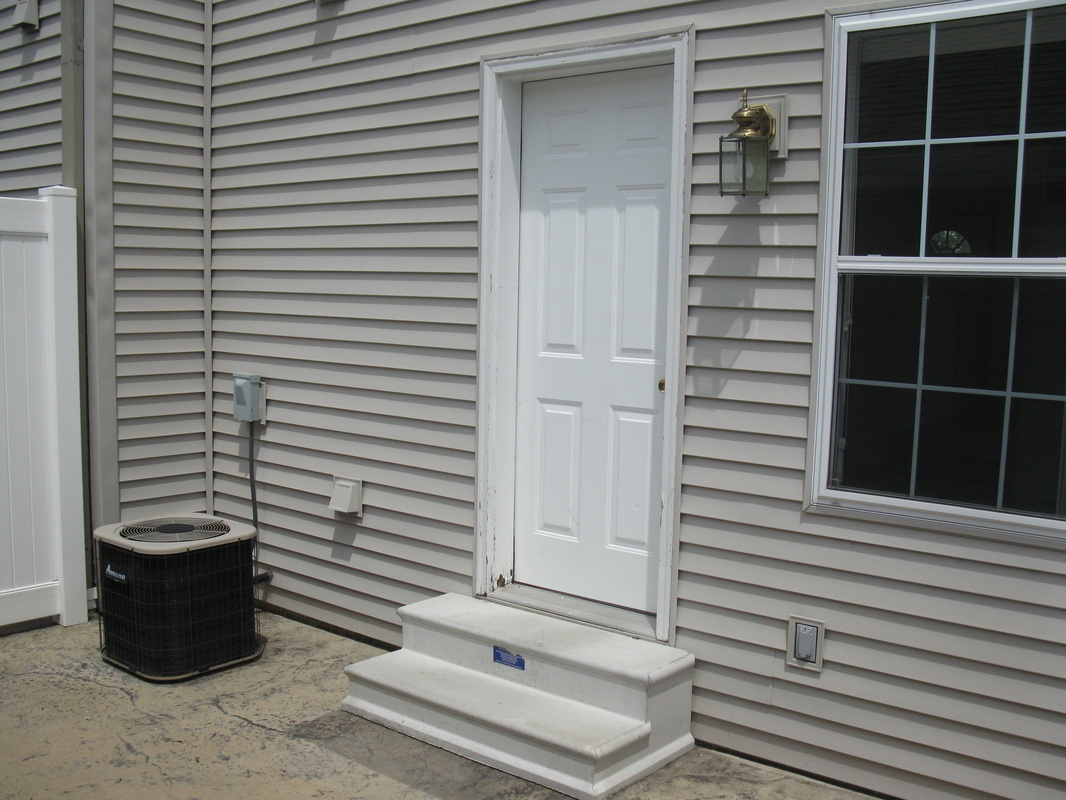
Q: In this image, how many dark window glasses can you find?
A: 12